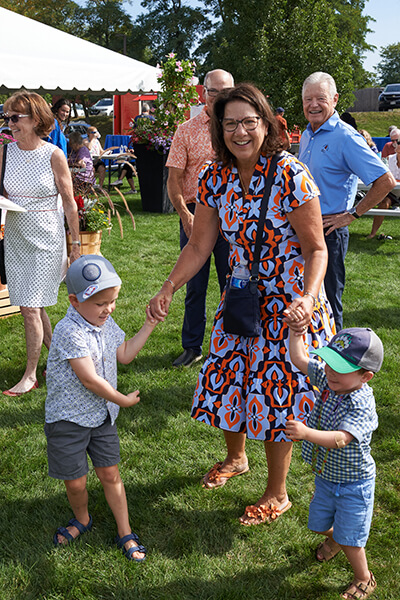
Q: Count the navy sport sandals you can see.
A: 2